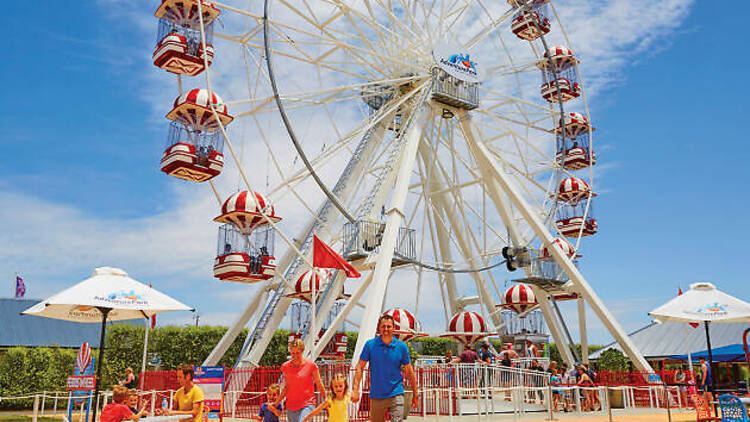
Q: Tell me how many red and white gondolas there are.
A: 12